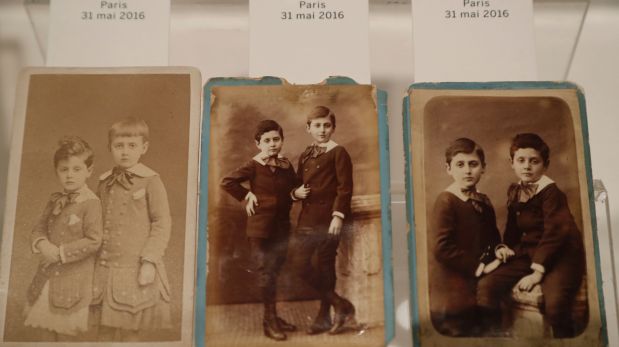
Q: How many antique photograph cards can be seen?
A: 3